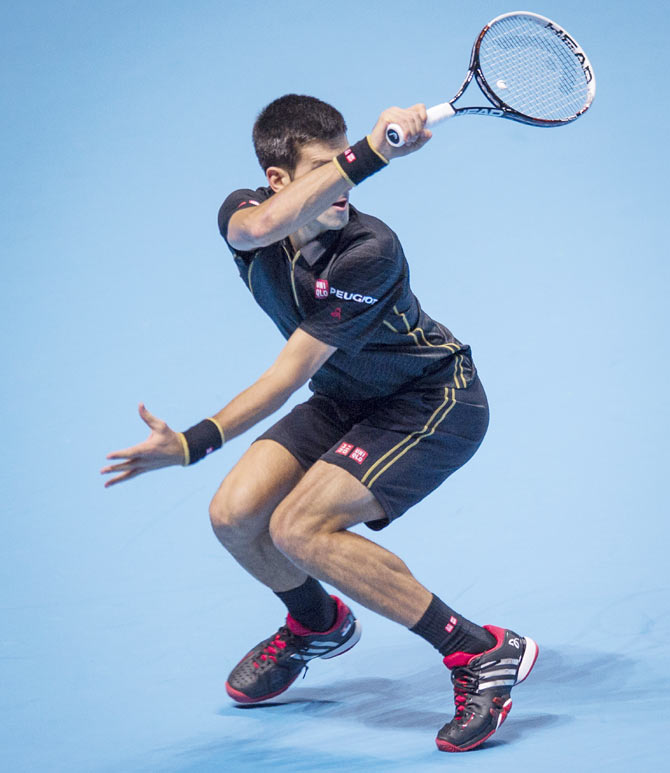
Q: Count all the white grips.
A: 1